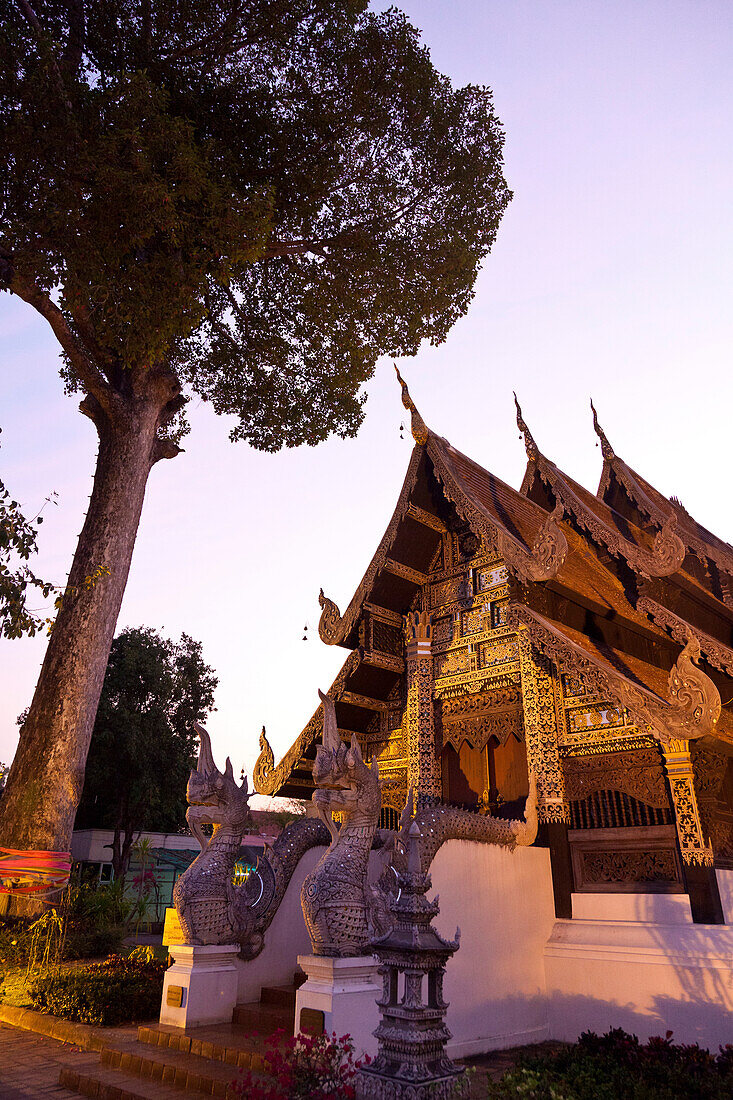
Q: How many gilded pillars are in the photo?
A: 3